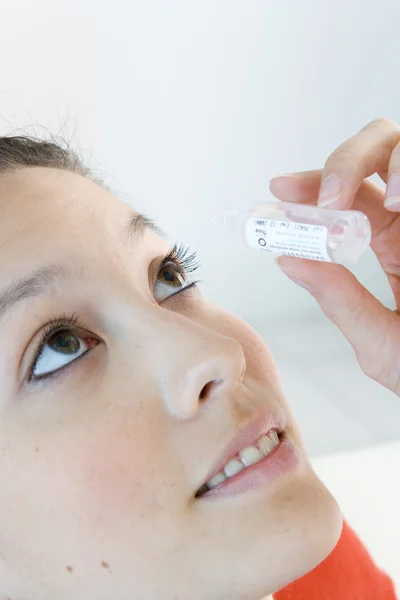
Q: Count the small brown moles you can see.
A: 2